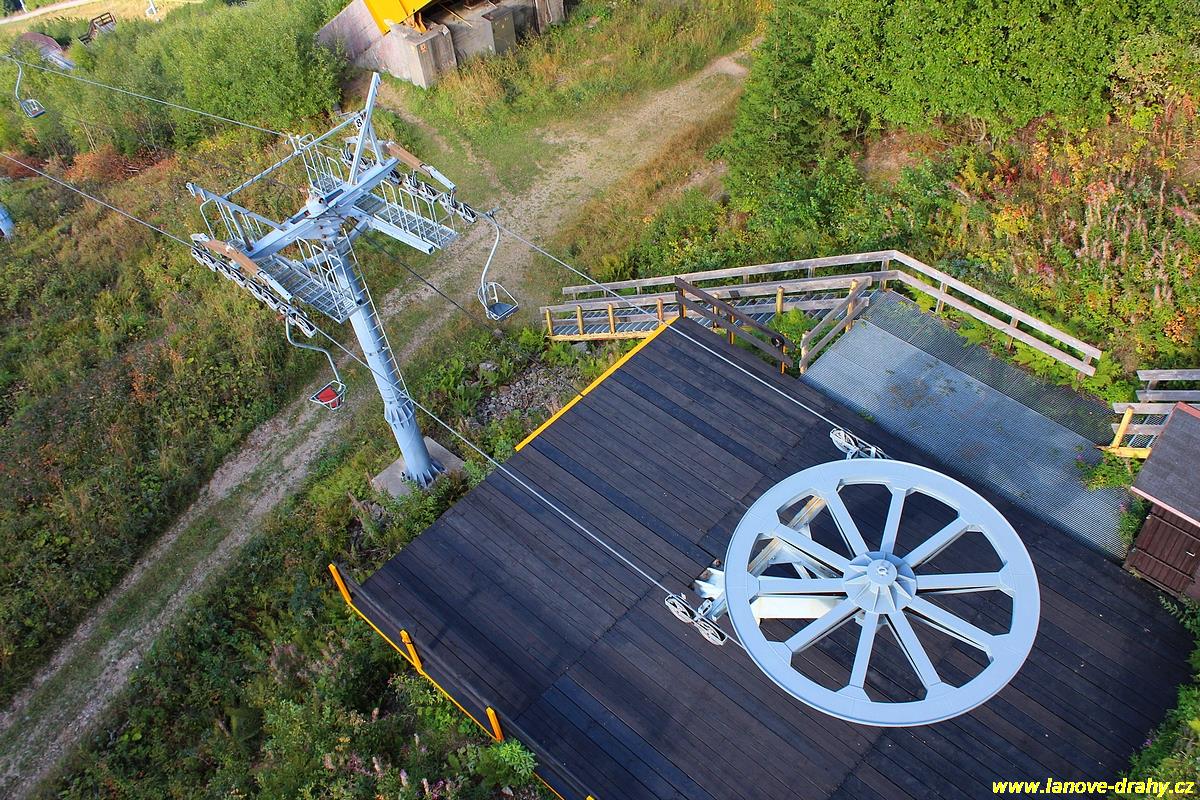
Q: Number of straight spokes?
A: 10